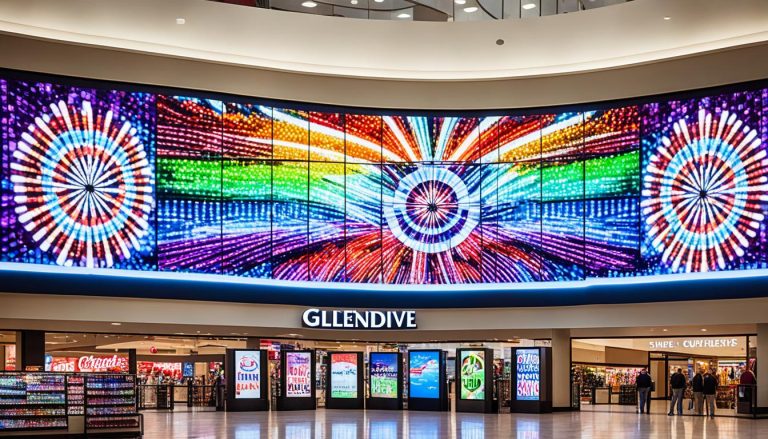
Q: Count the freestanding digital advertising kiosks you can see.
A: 7